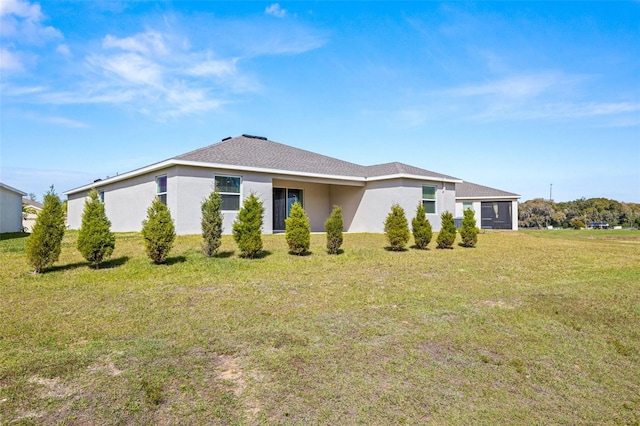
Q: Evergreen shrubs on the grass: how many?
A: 11